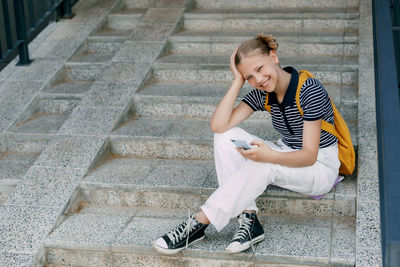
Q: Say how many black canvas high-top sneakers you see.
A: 2